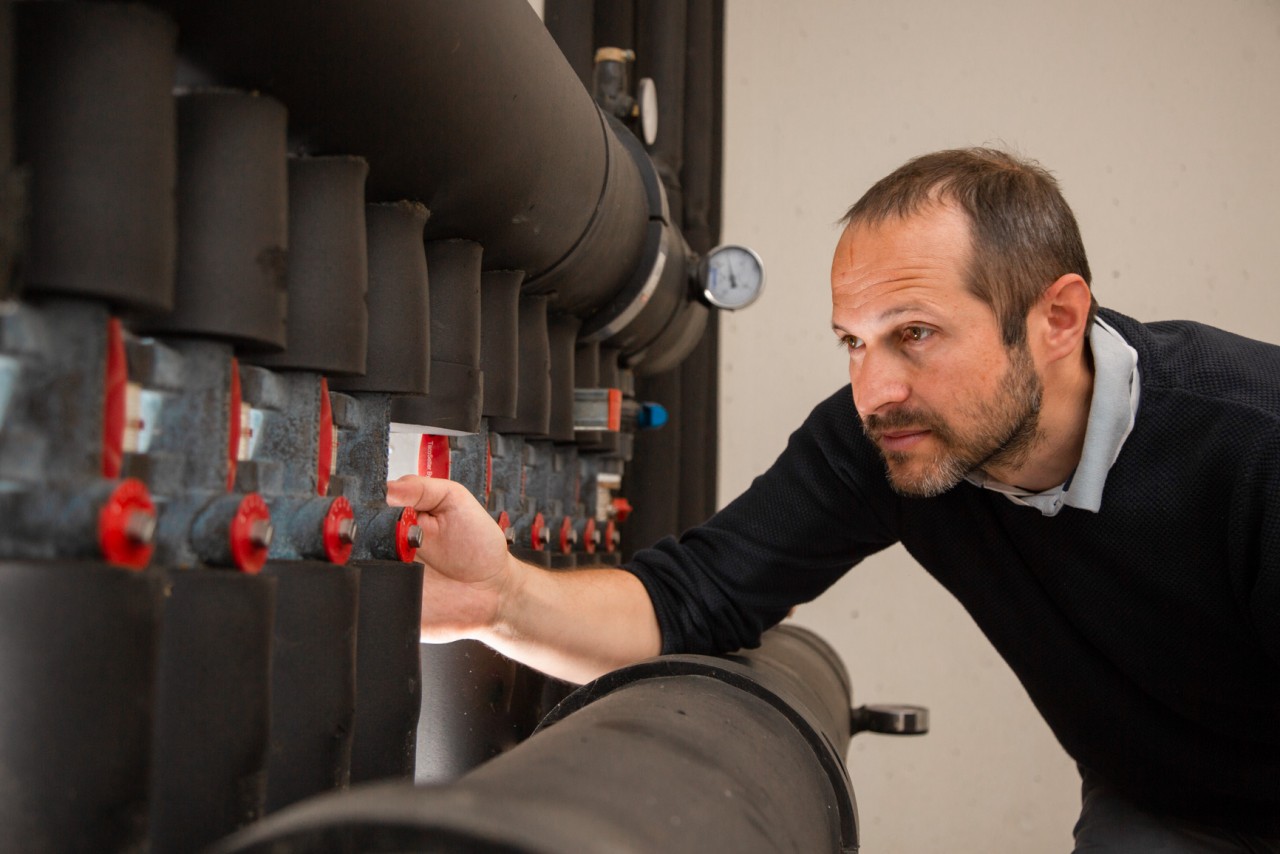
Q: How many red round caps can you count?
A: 9